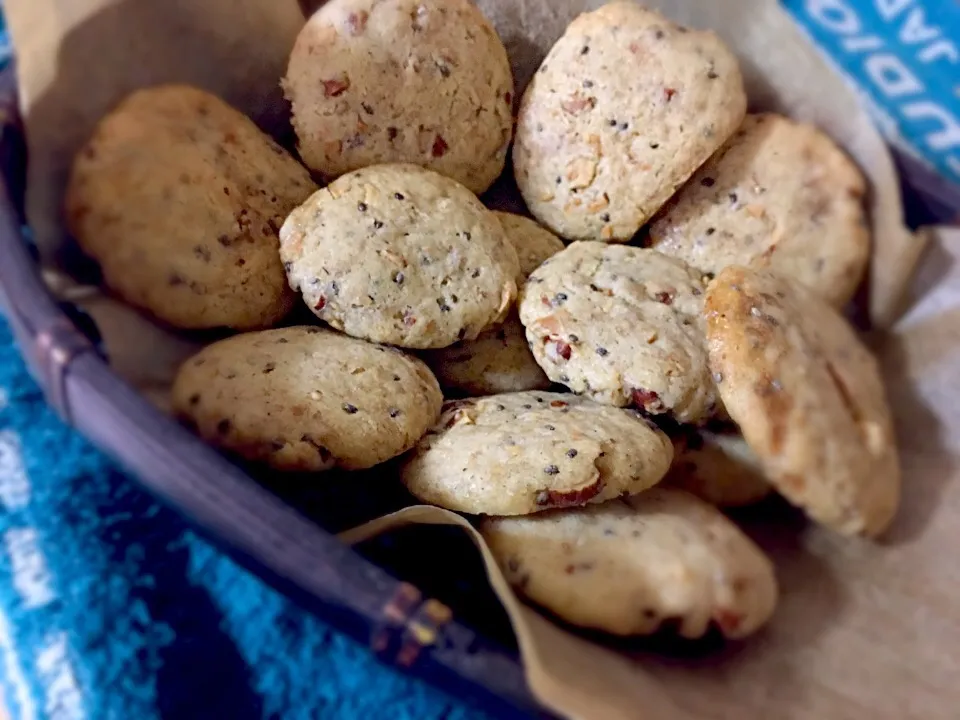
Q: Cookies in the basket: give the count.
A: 12